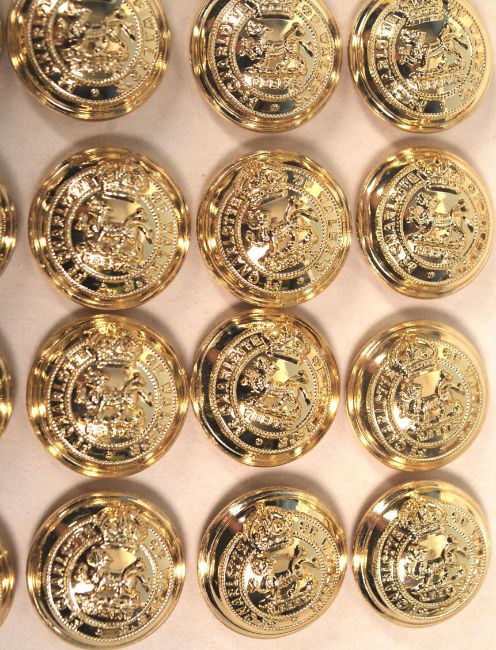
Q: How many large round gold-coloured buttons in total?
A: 12